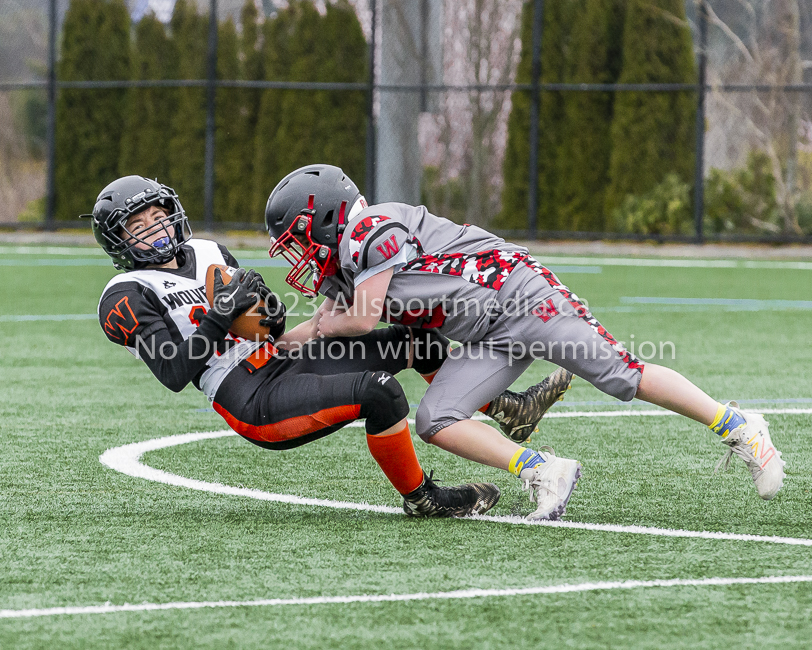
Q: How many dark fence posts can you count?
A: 5